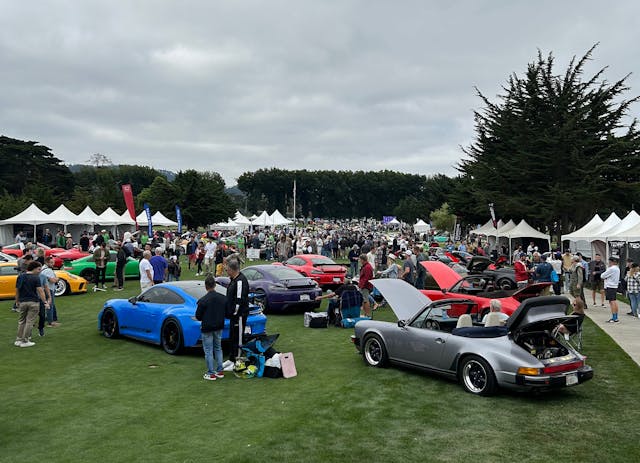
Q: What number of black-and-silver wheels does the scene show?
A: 2